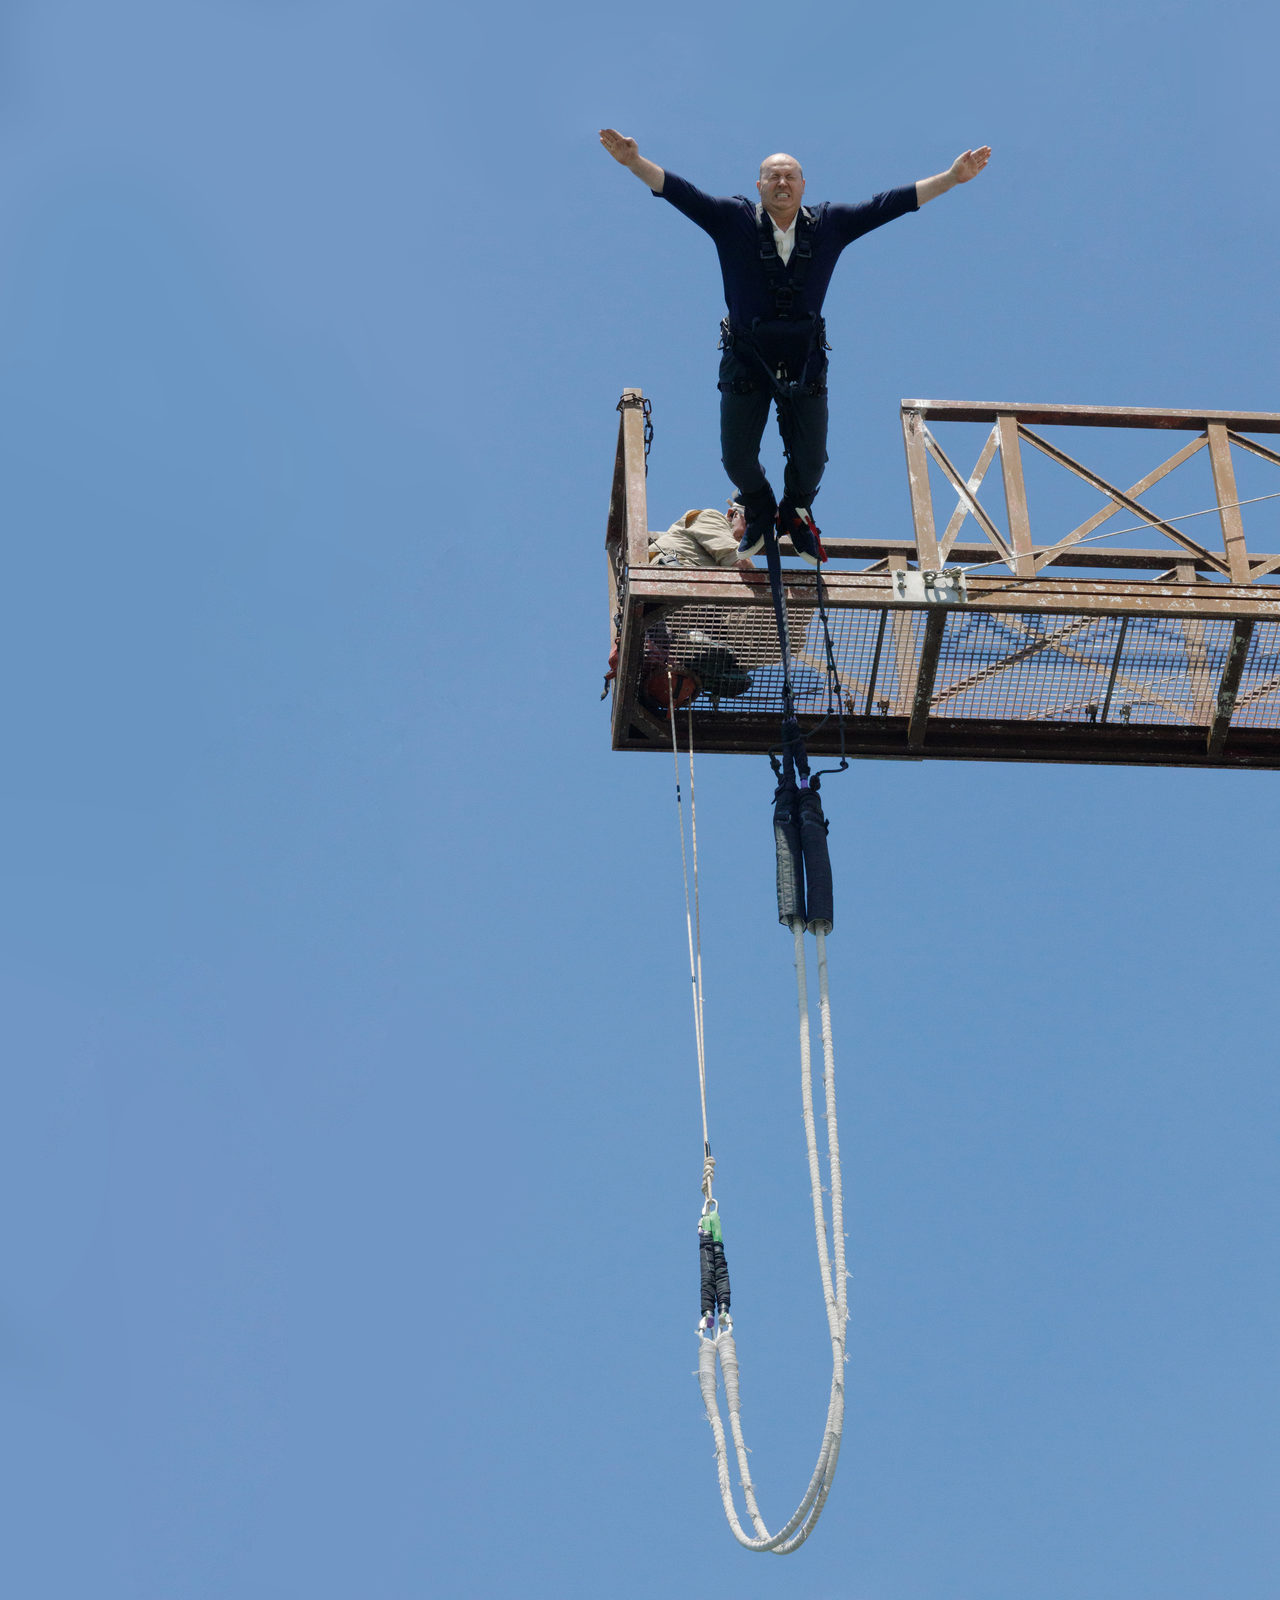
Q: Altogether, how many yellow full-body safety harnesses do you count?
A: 0